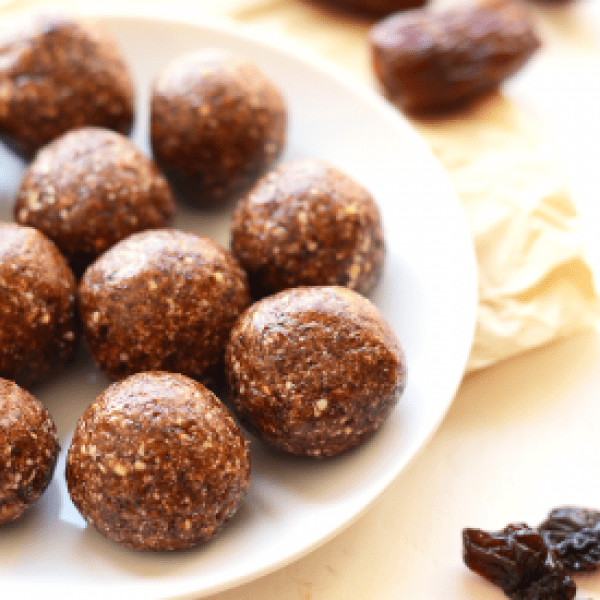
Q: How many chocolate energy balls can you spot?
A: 9